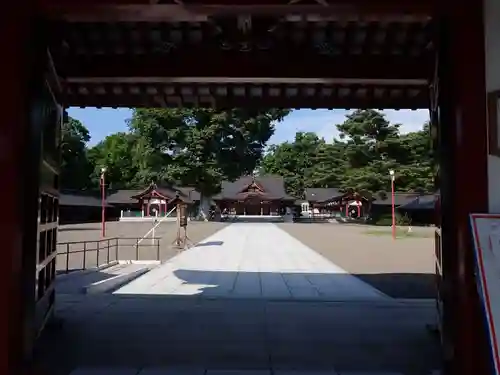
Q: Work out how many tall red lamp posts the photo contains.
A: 2